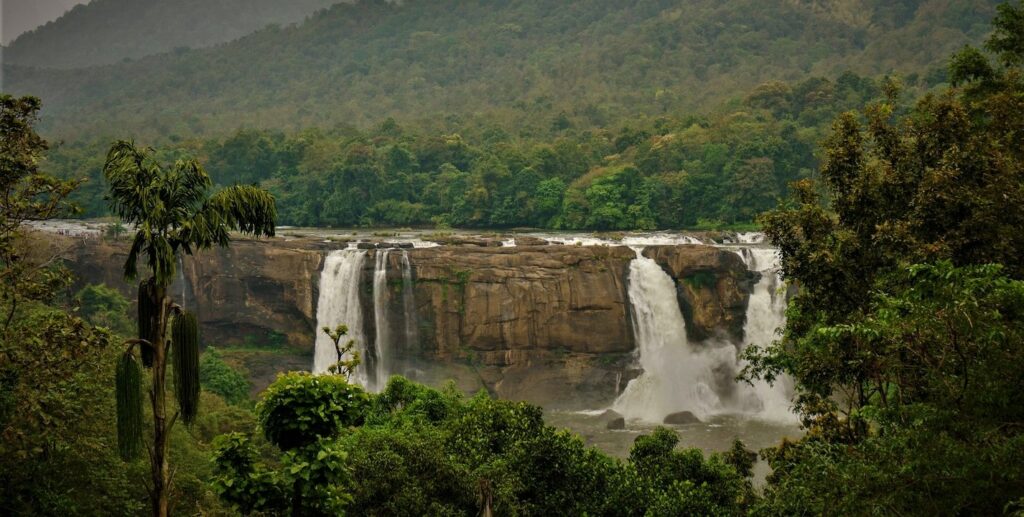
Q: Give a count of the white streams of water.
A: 5